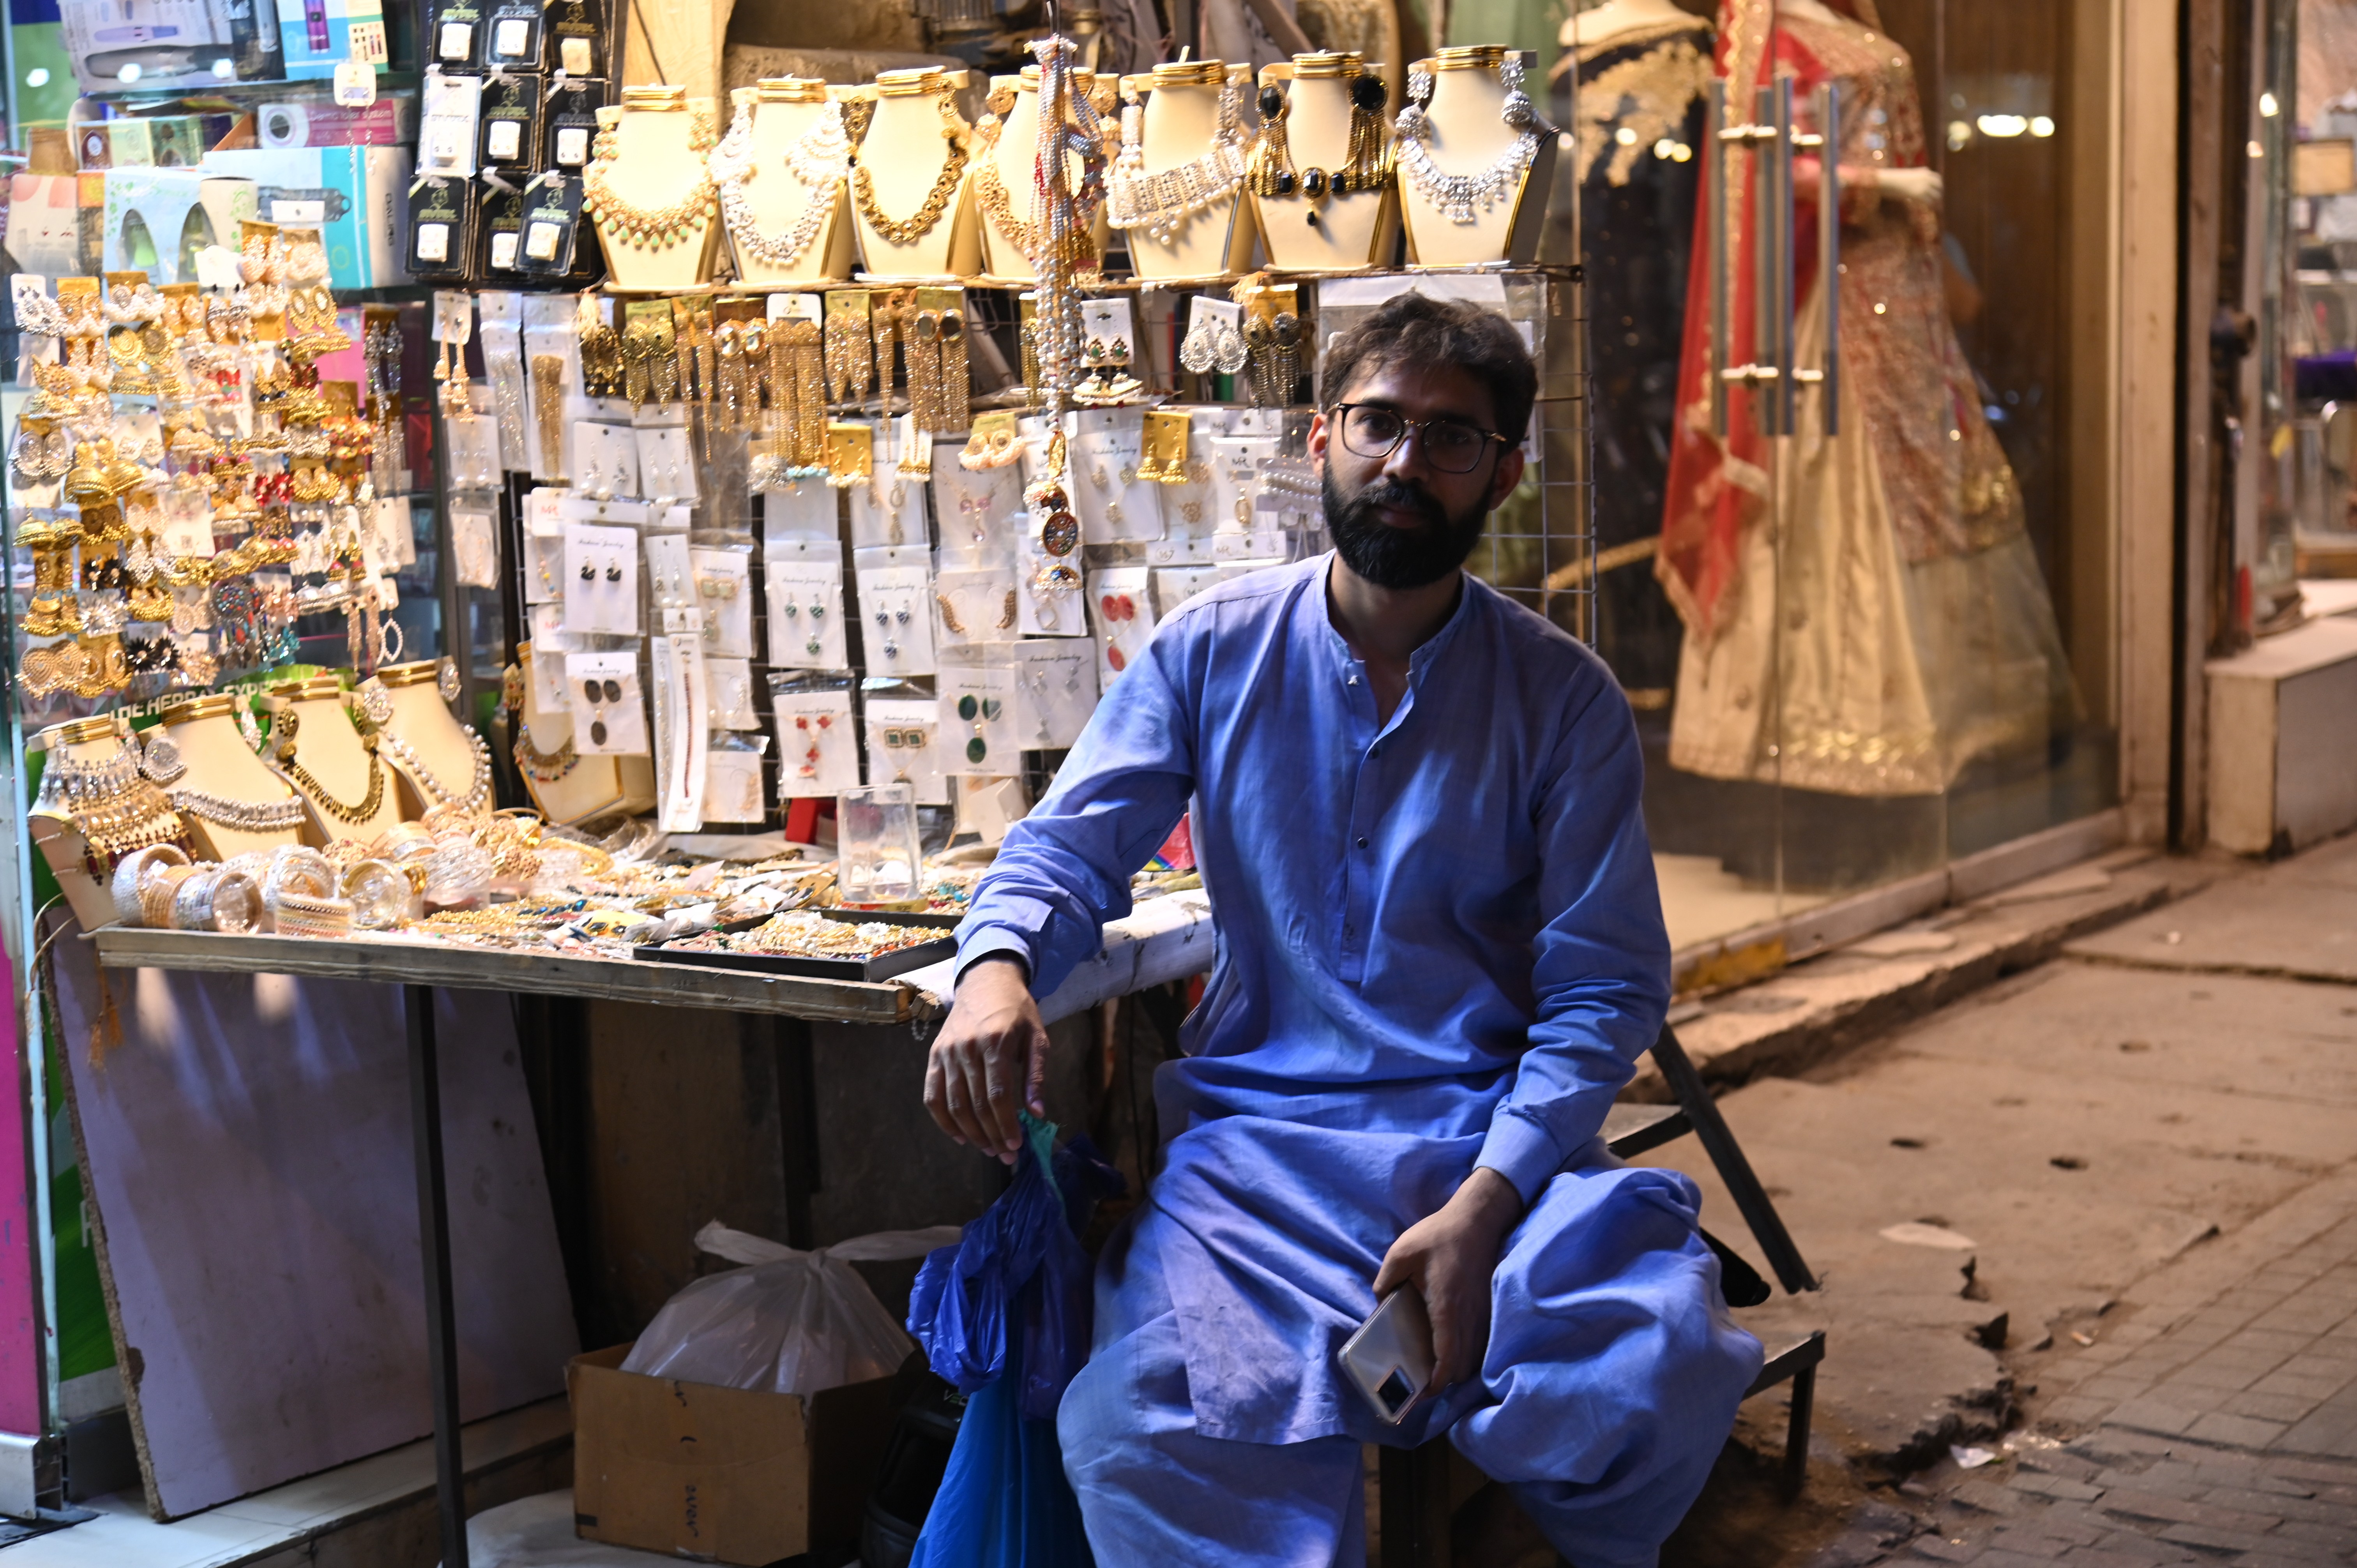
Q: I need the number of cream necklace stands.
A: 12